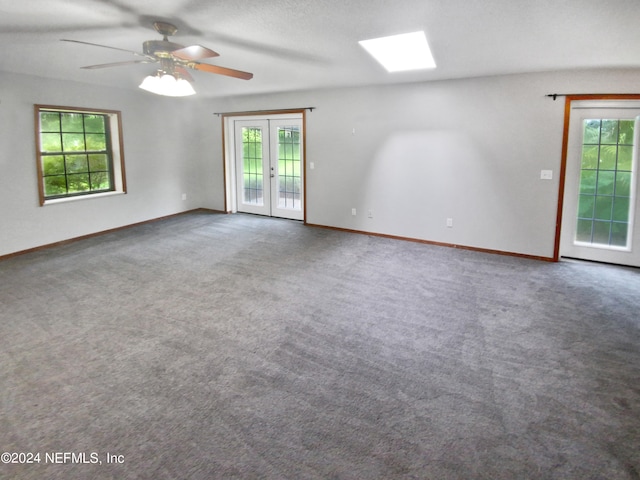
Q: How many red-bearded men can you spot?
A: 0